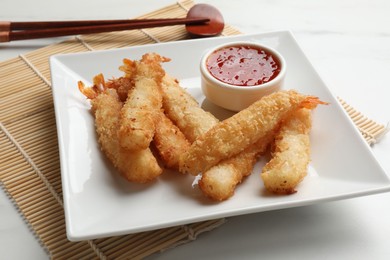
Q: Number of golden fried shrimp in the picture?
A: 7